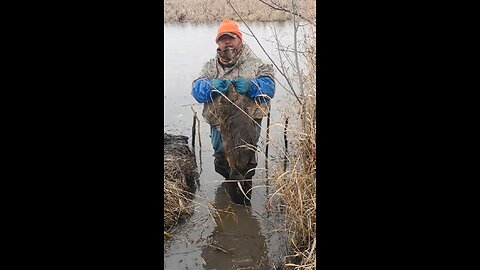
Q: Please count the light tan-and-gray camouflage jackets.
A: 1